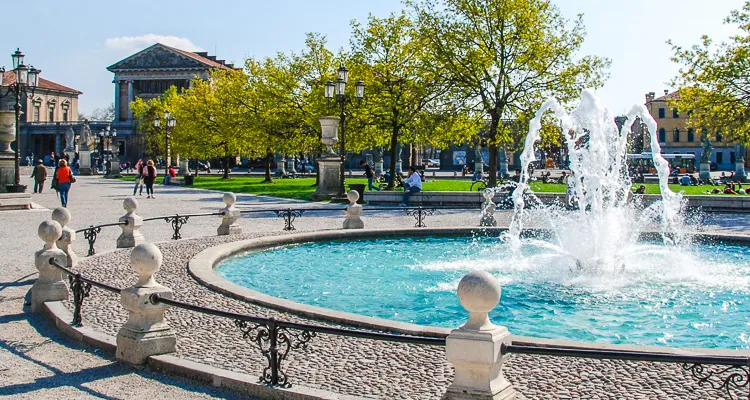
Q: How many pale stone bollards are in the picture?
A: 8